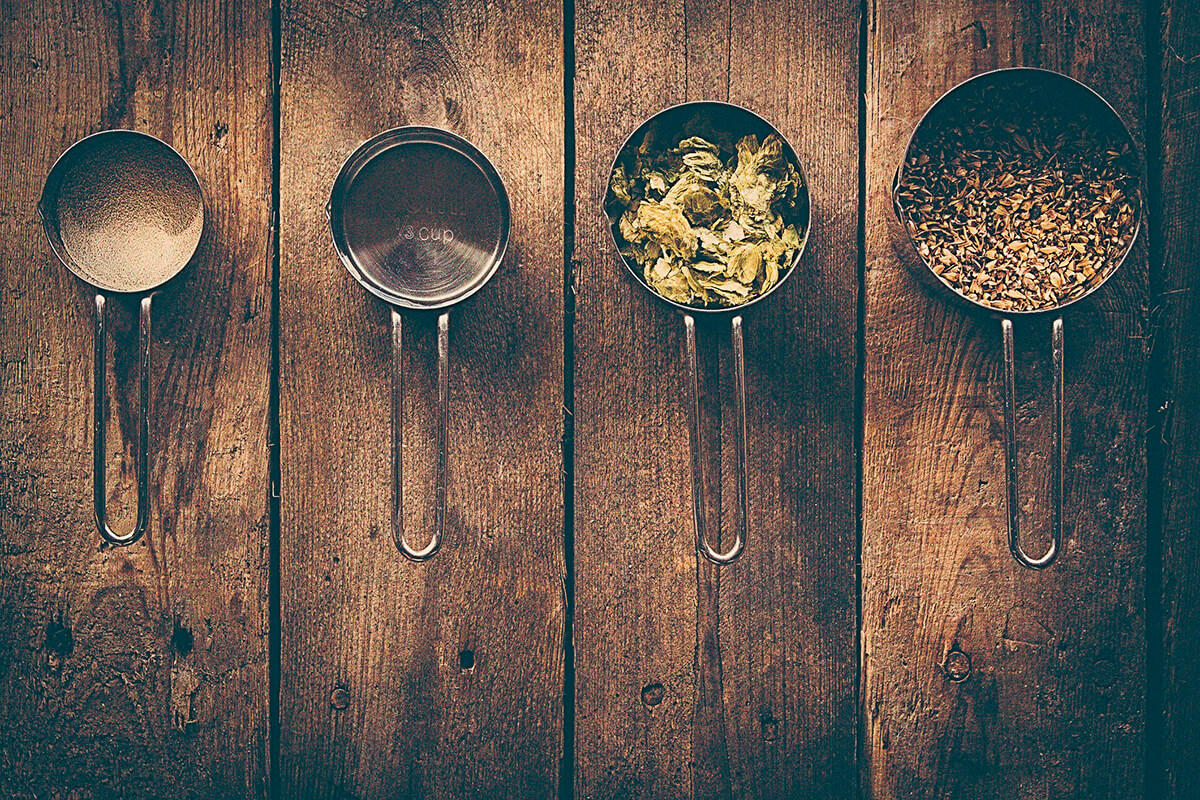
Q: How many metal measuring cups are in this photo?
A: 4